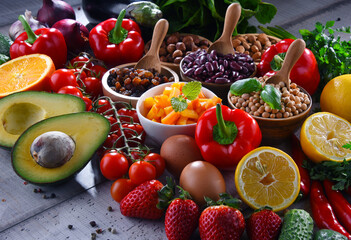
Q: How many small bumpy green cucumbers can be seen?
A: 2